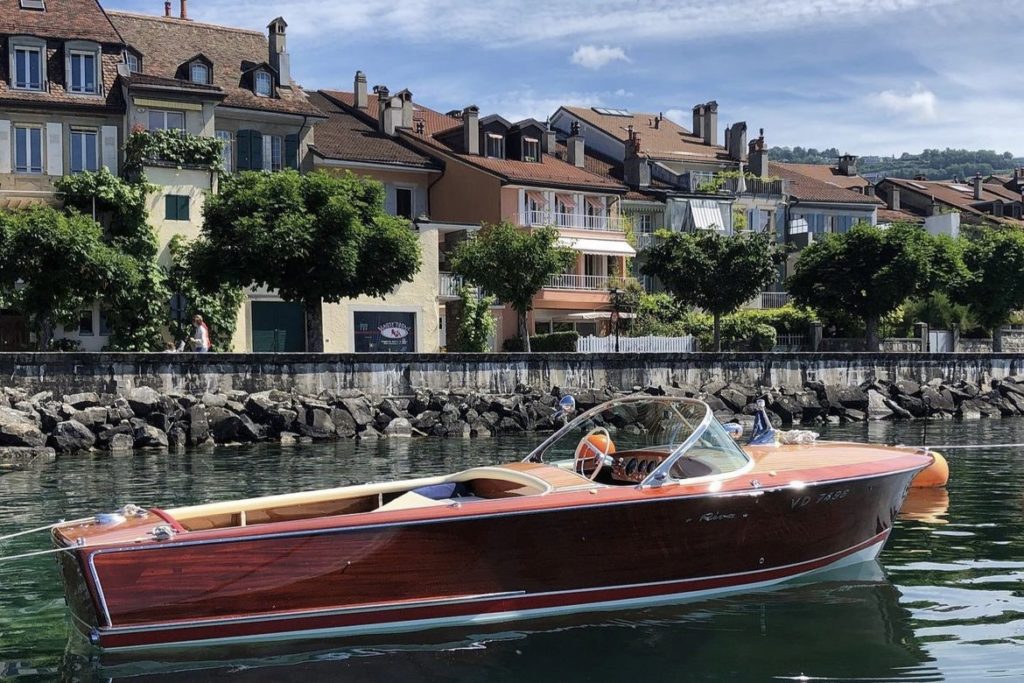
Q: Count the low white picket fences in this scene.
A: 1